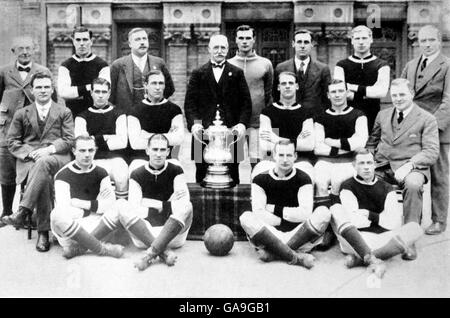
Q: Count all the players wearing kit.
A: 11